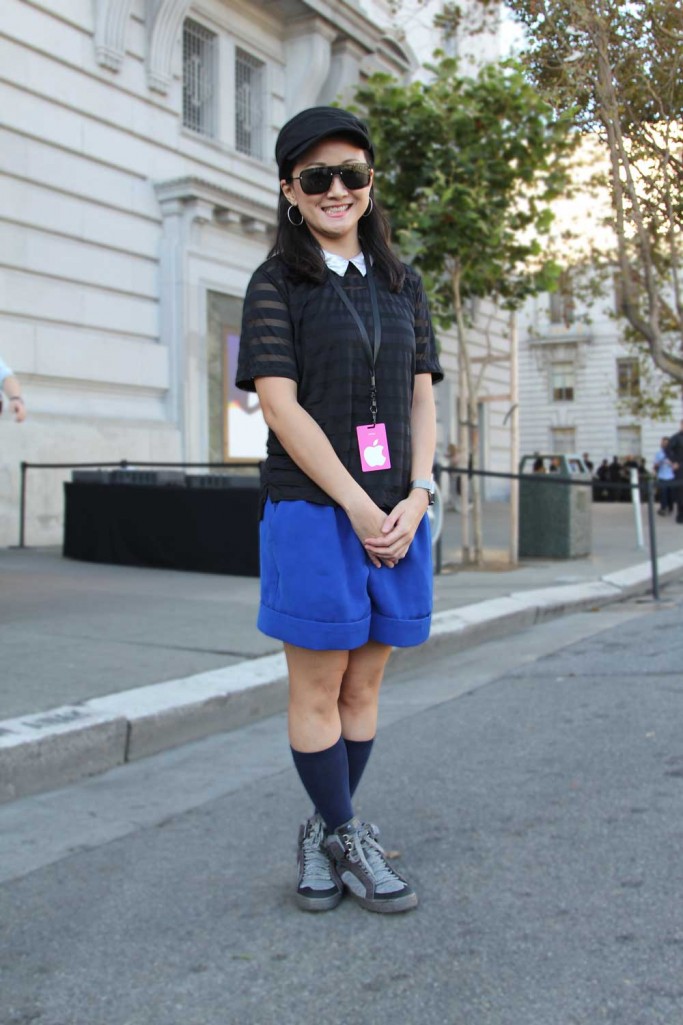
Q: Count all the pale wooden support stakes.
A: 2